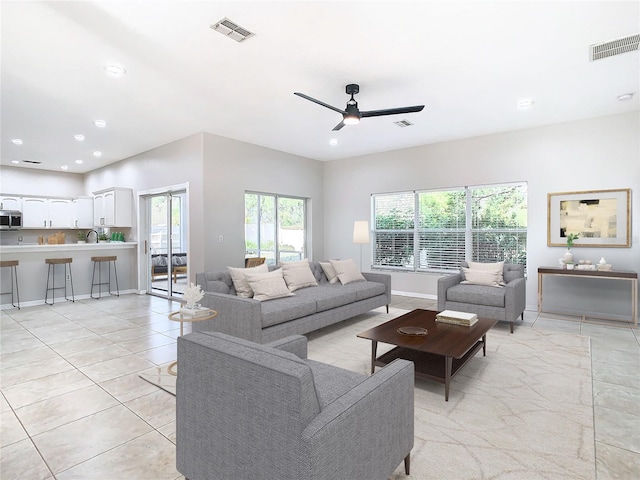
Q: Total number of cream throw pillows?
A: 7